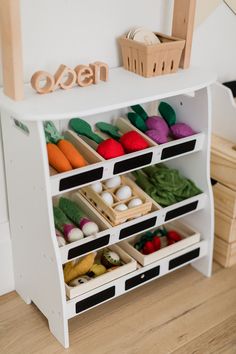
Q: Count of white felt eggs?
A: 6